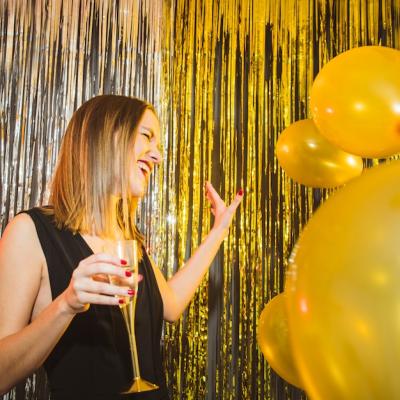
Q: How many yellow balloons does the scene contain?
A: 4